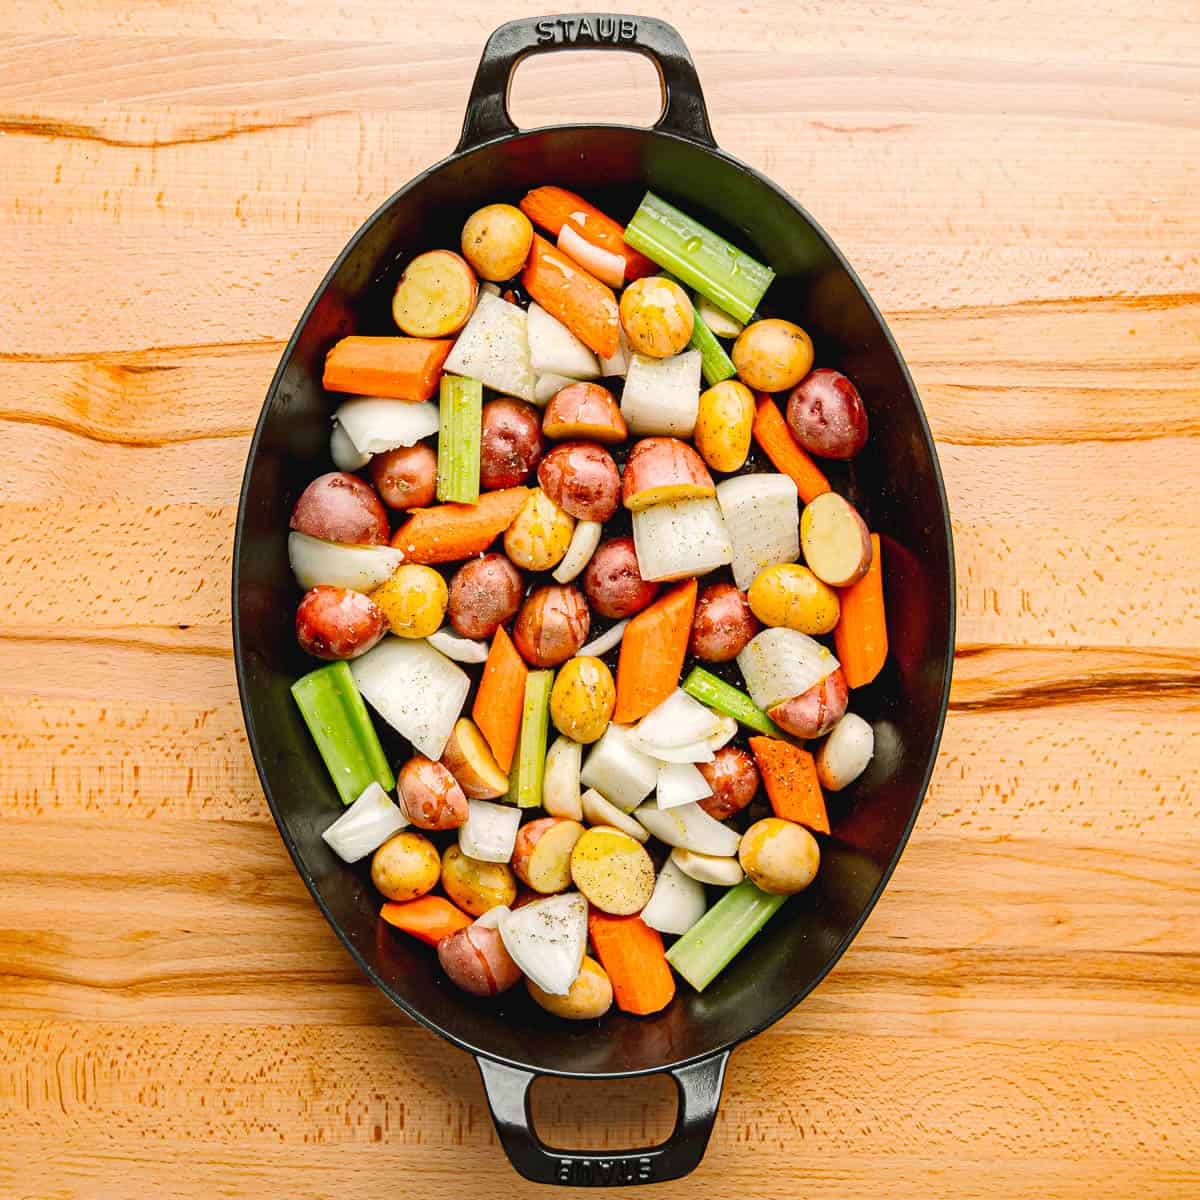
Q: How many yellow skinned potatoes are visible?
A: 12